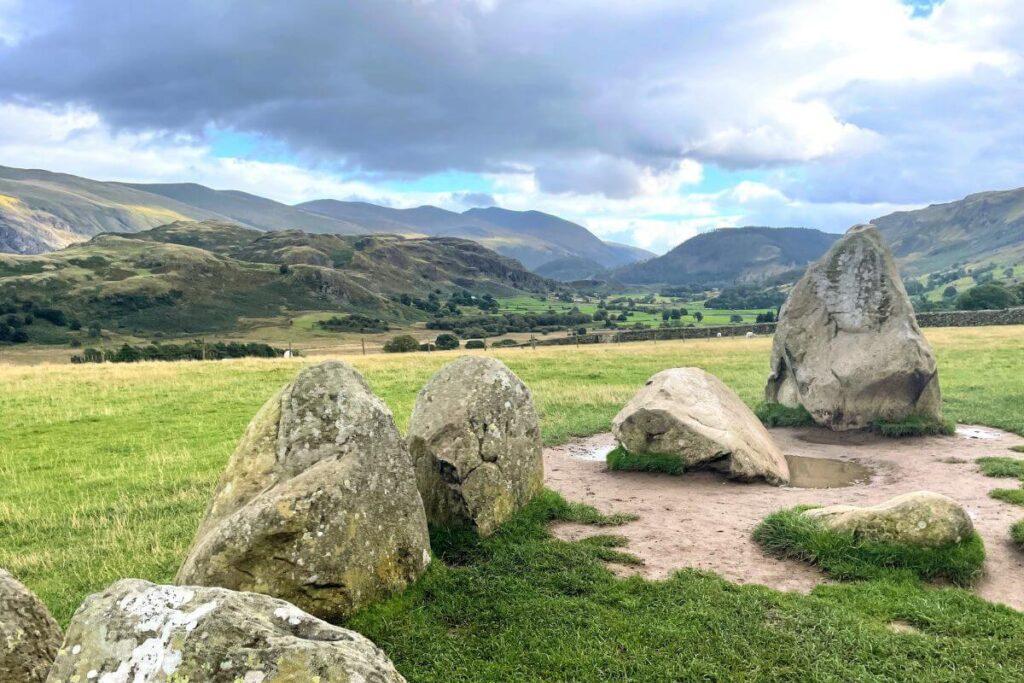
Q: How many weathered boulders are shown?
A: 7